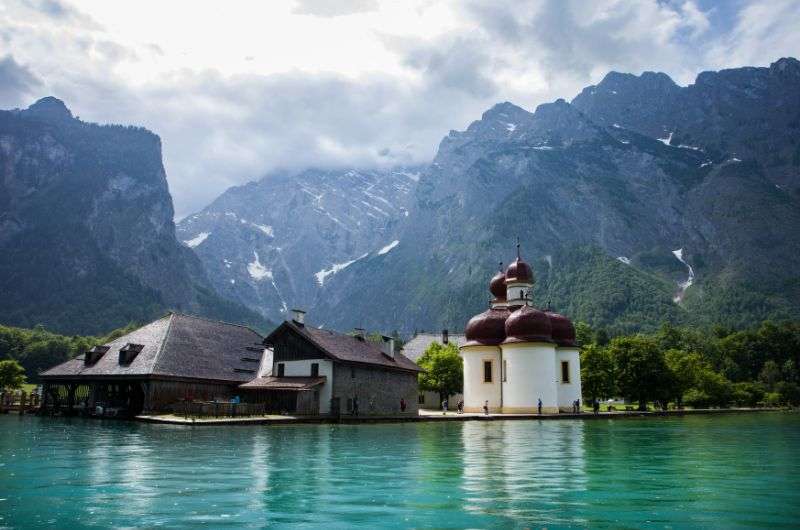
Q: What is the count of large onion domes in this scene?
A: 3